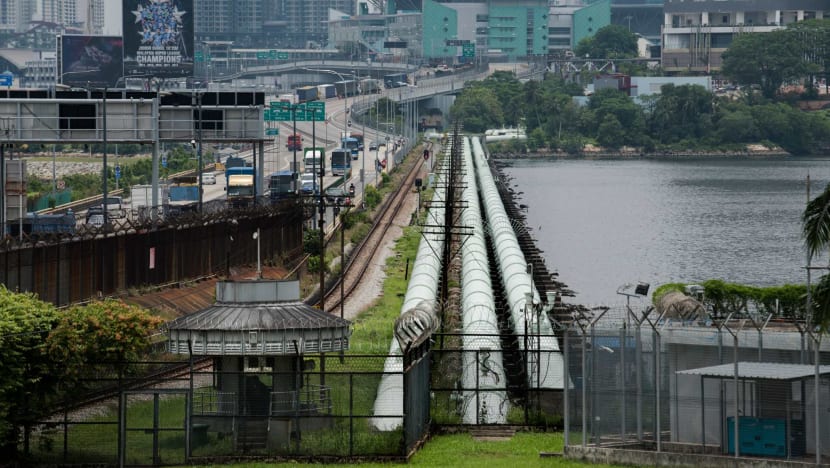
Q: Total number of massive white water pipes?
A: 3